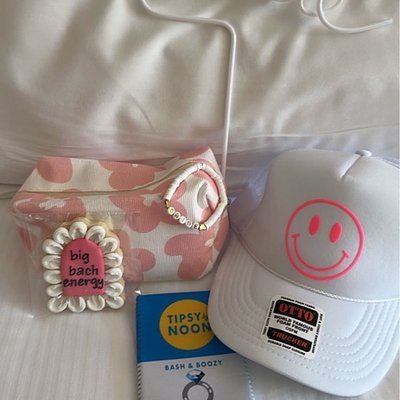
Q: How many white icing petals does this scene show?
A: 15